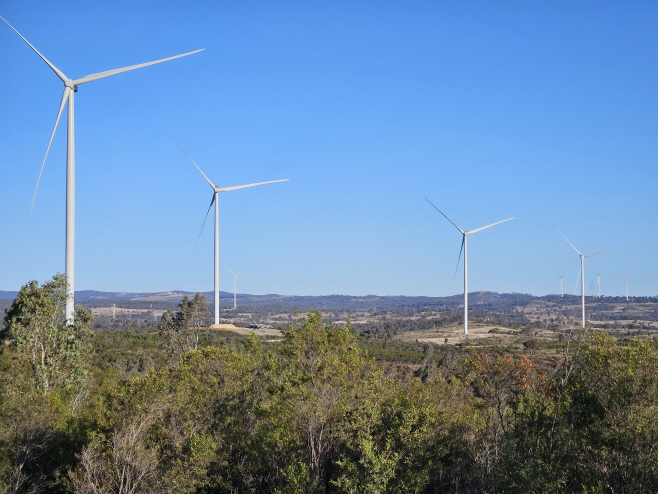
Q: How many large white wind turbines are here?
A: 4